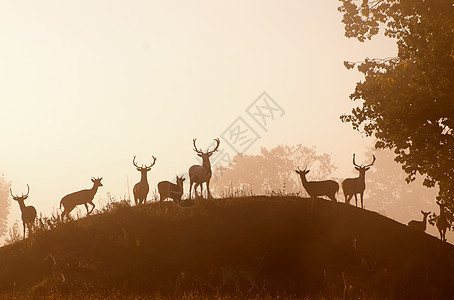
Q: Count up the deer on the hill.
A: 9